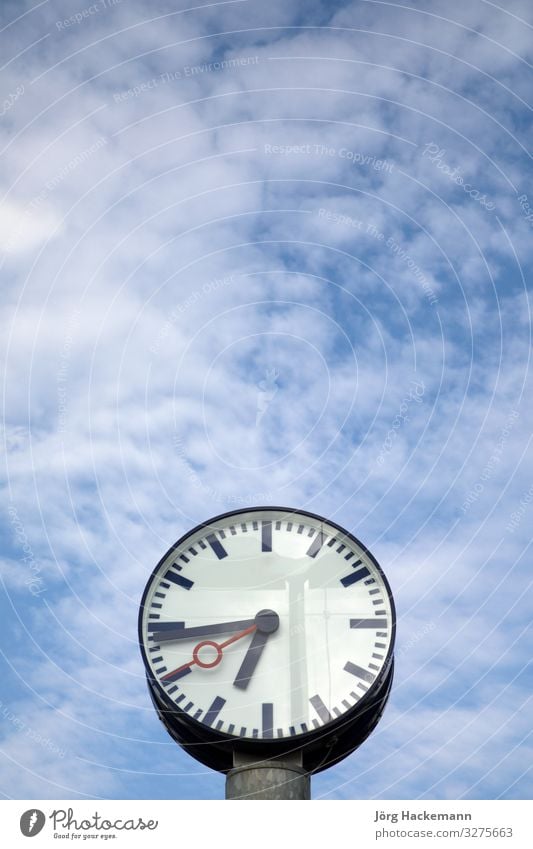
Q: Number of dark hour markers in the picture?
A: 12